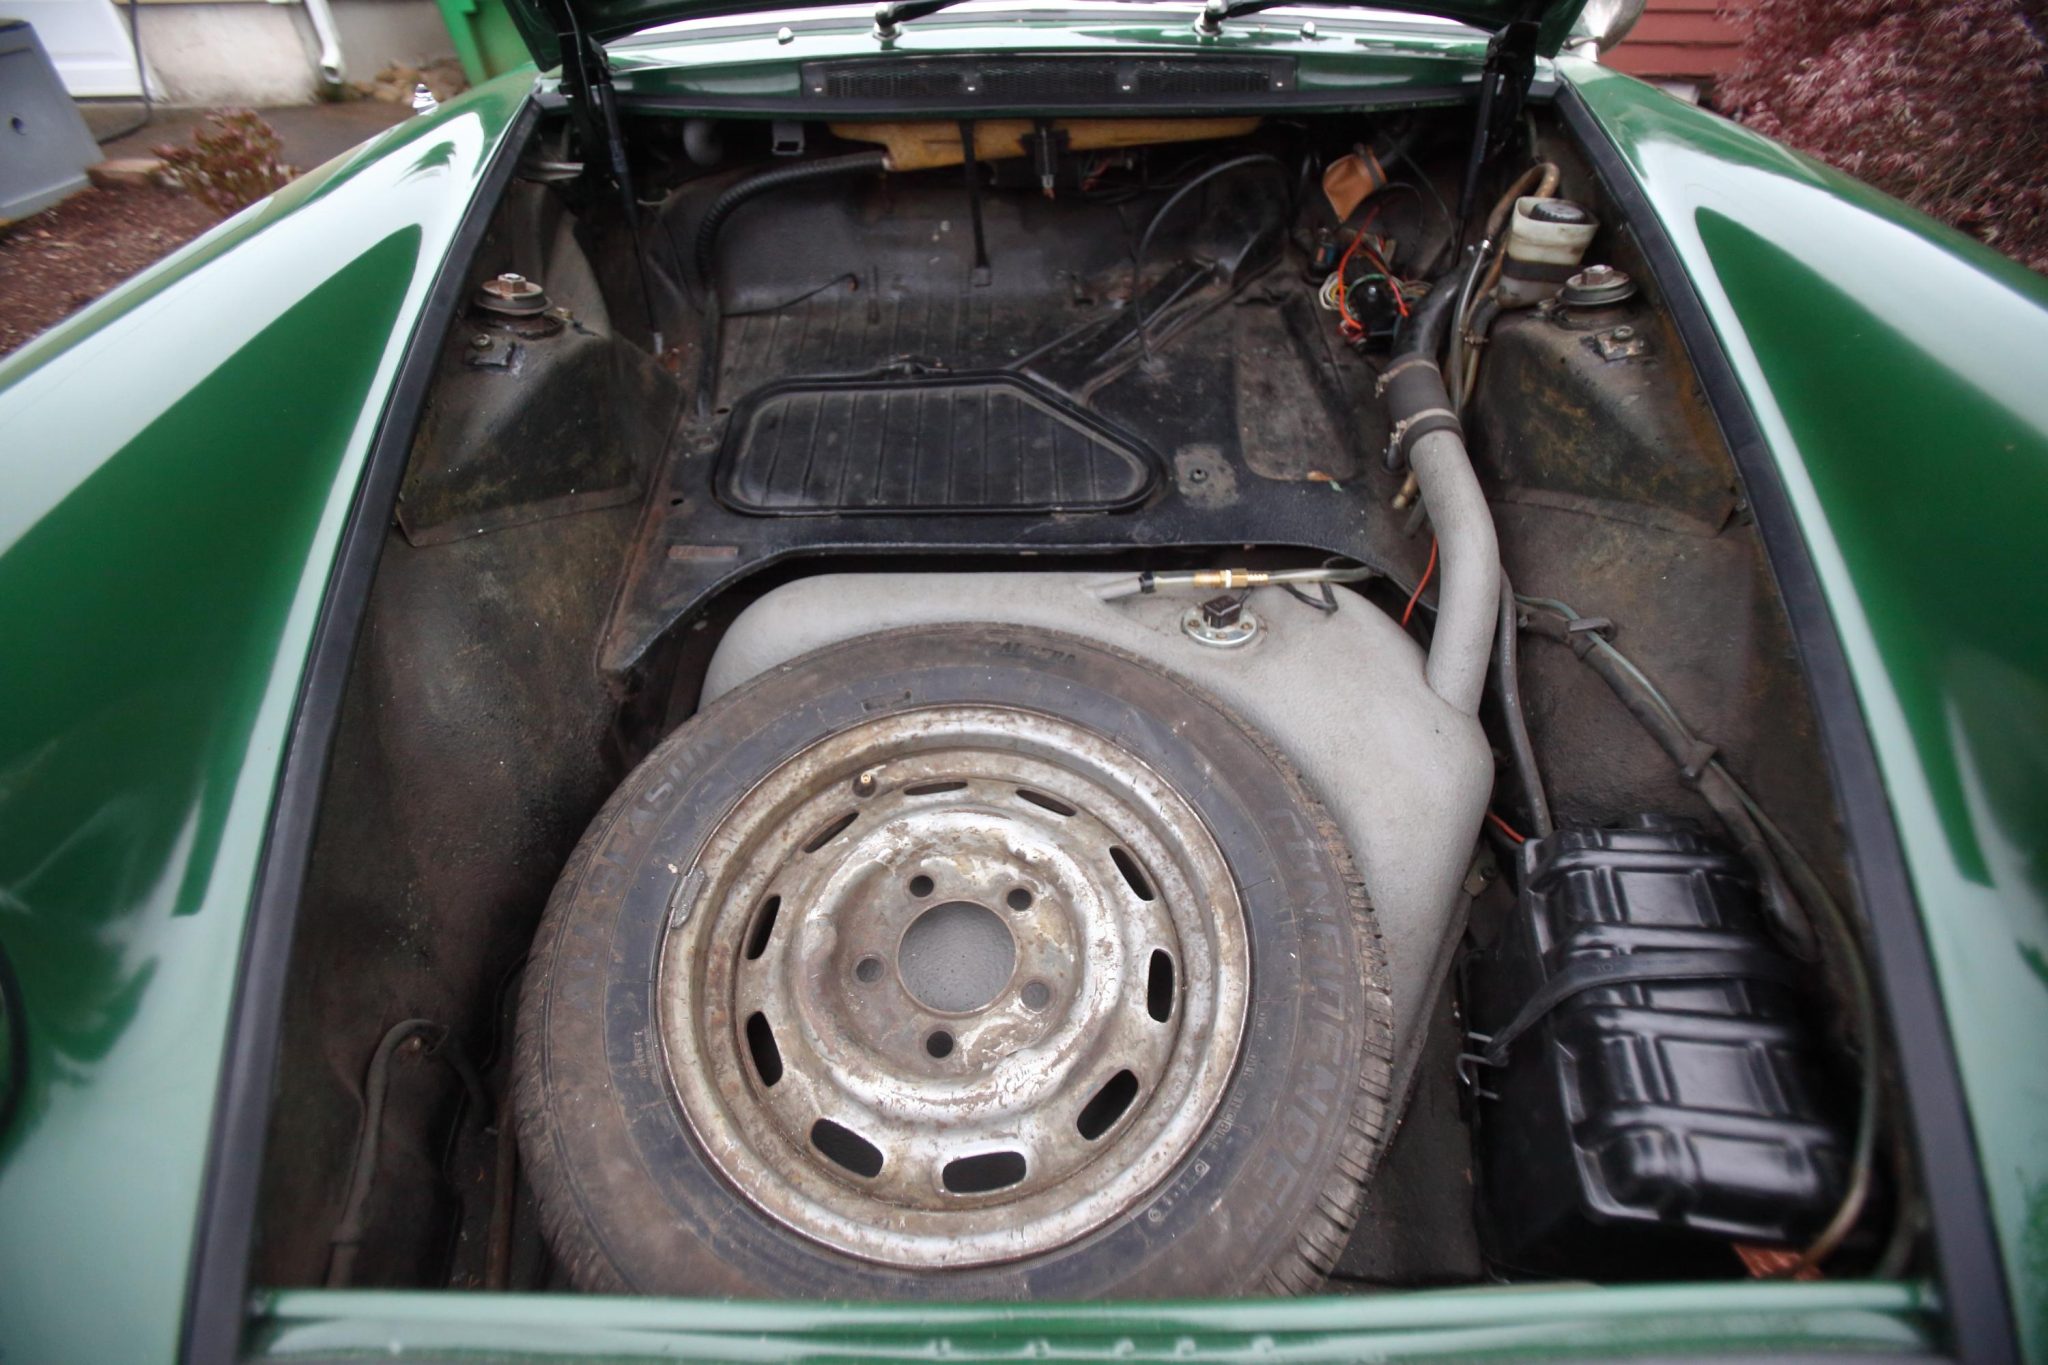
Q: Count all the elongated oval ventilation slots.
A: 10